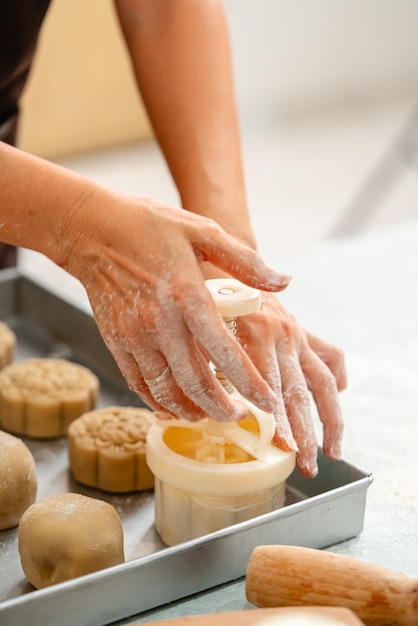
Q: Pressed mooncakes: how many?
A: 3